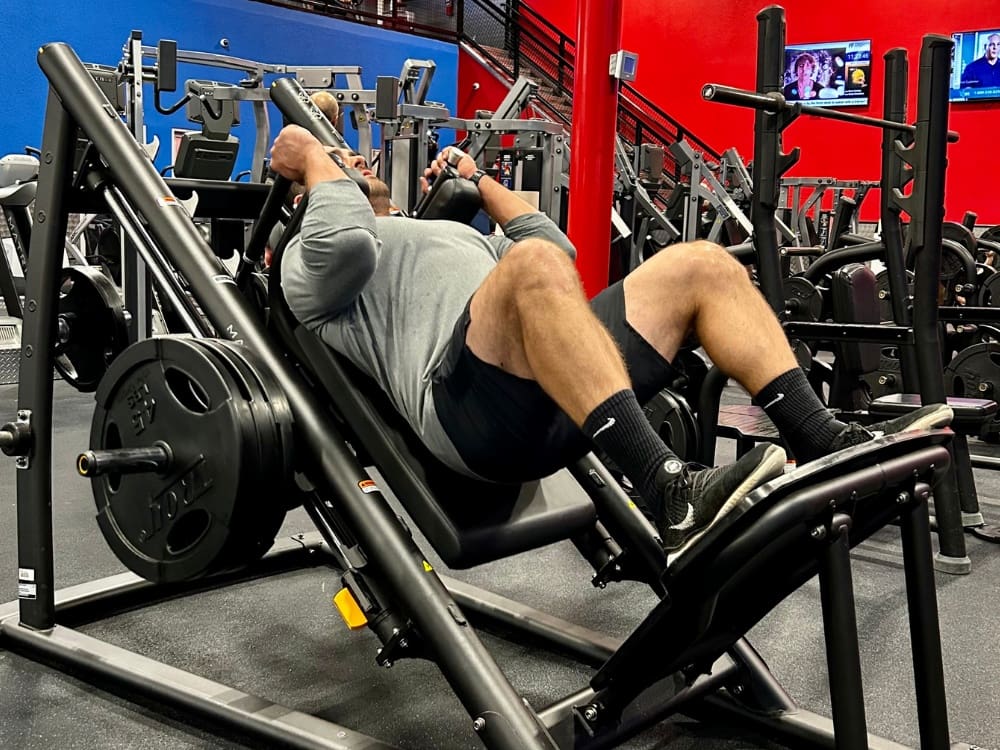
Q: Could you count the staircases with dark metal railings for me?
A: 1